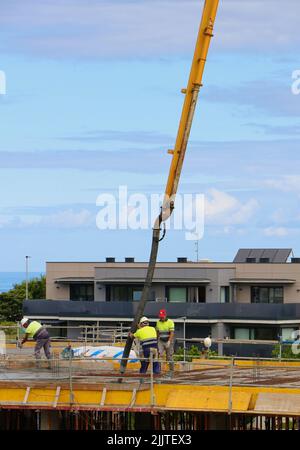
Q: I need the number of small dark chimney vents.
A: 6